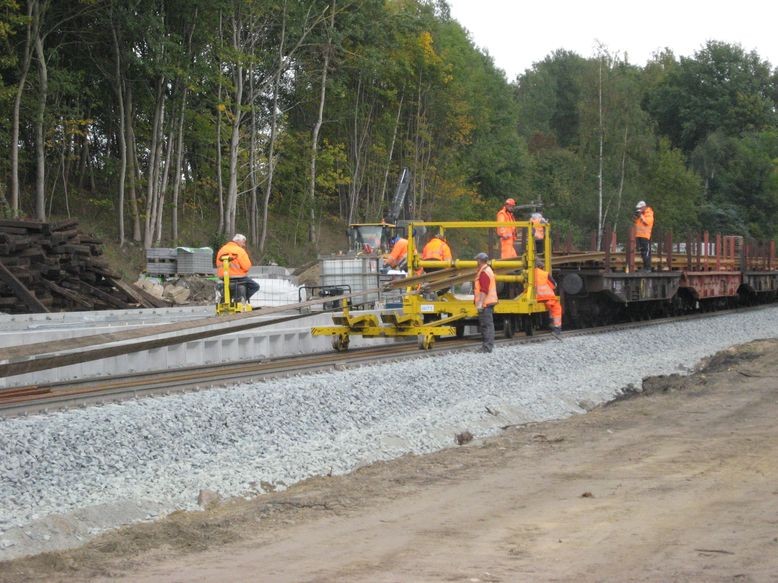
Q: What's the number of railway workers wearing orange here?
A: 8